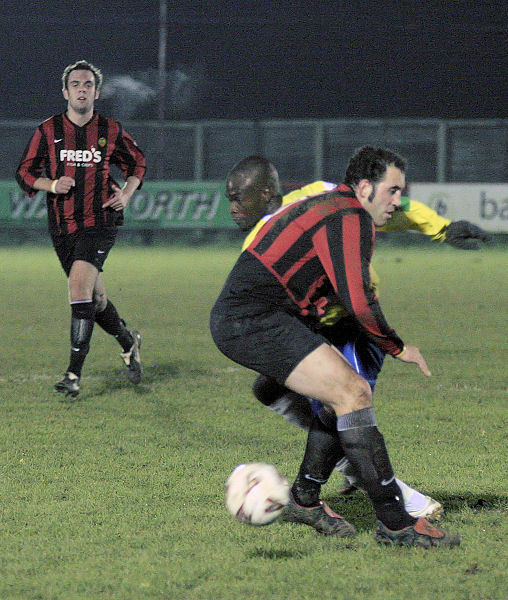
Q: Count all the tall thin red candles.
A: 0